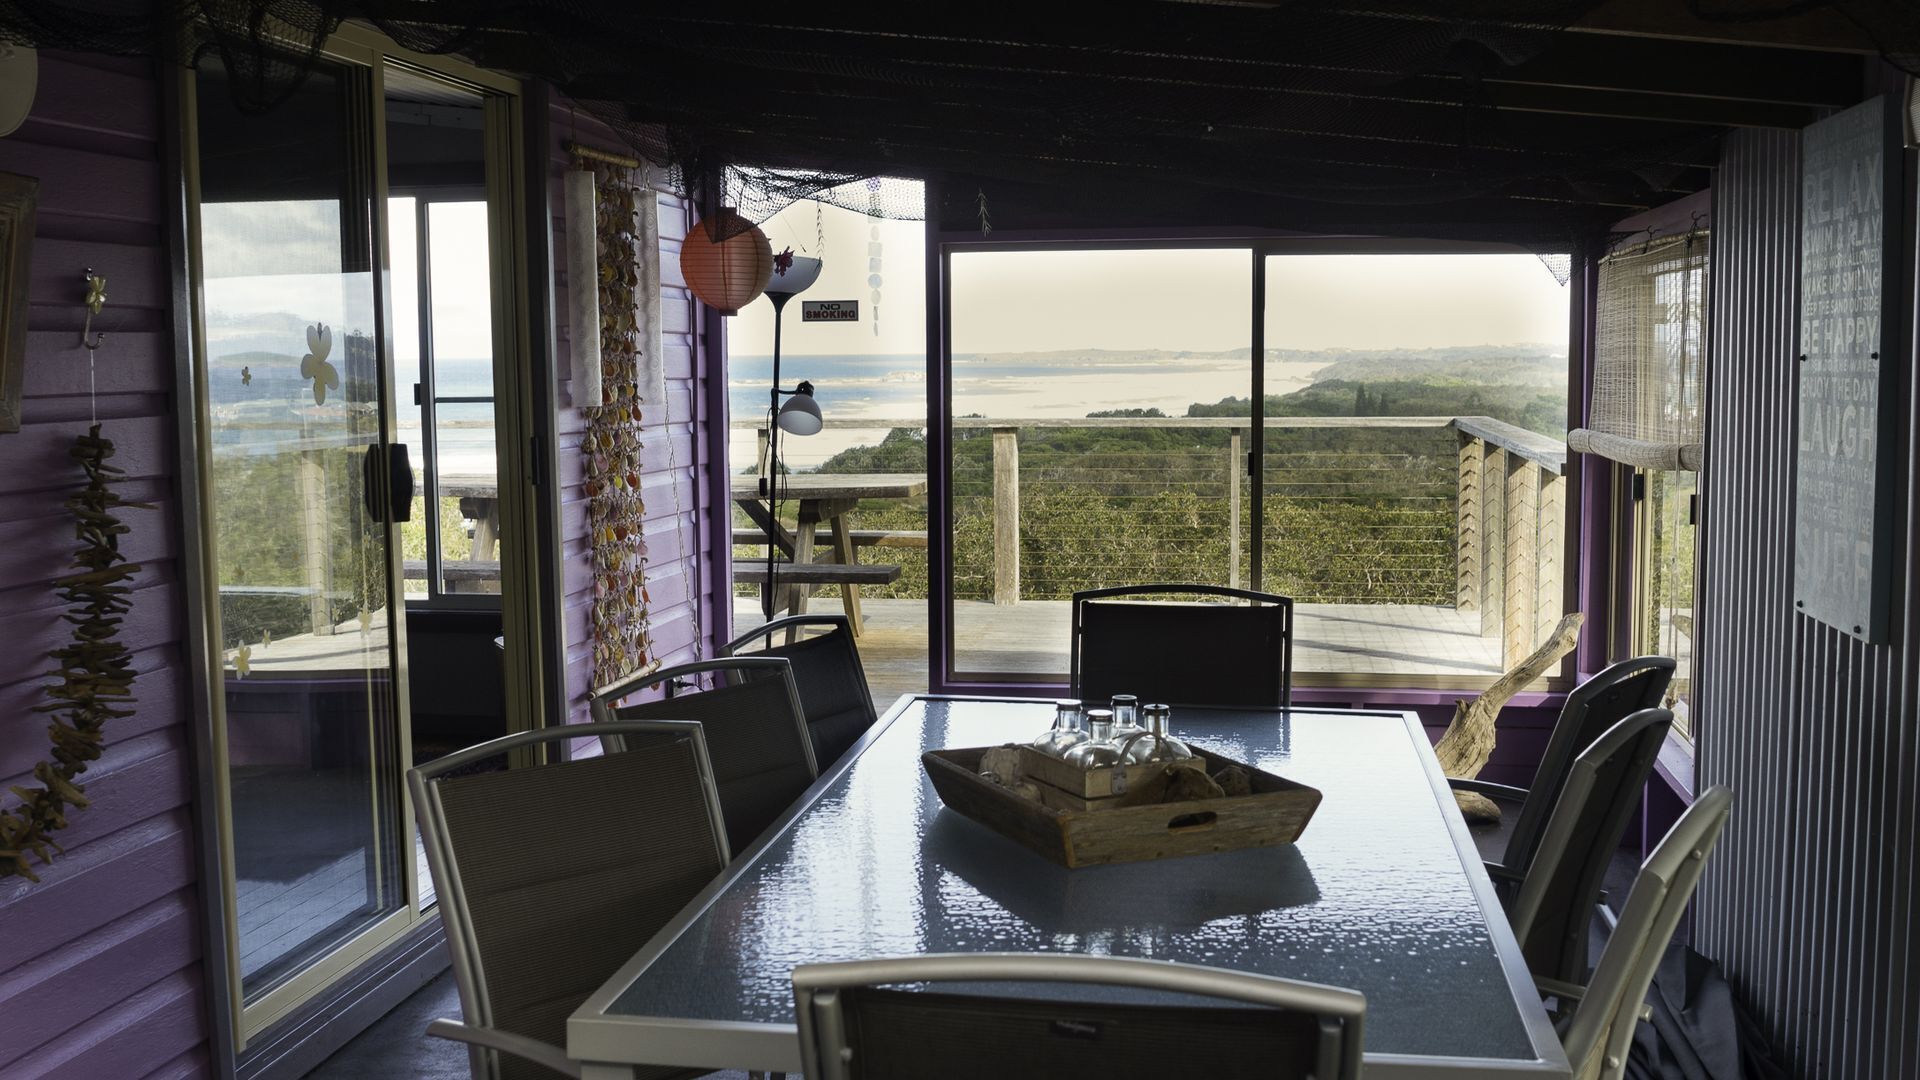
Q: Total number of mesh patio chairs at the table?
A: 8